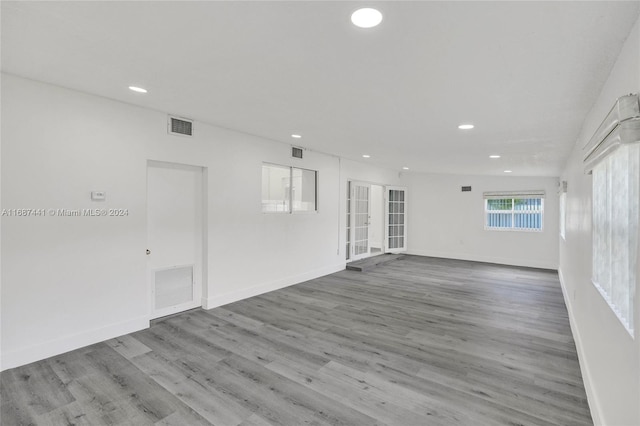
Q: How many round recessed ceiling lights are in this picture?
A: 8